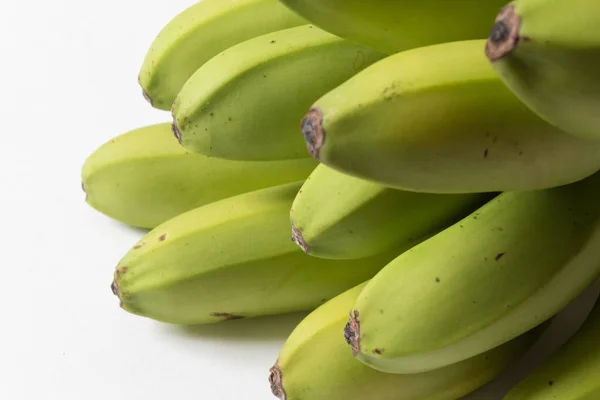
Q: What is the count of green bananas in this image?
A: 11